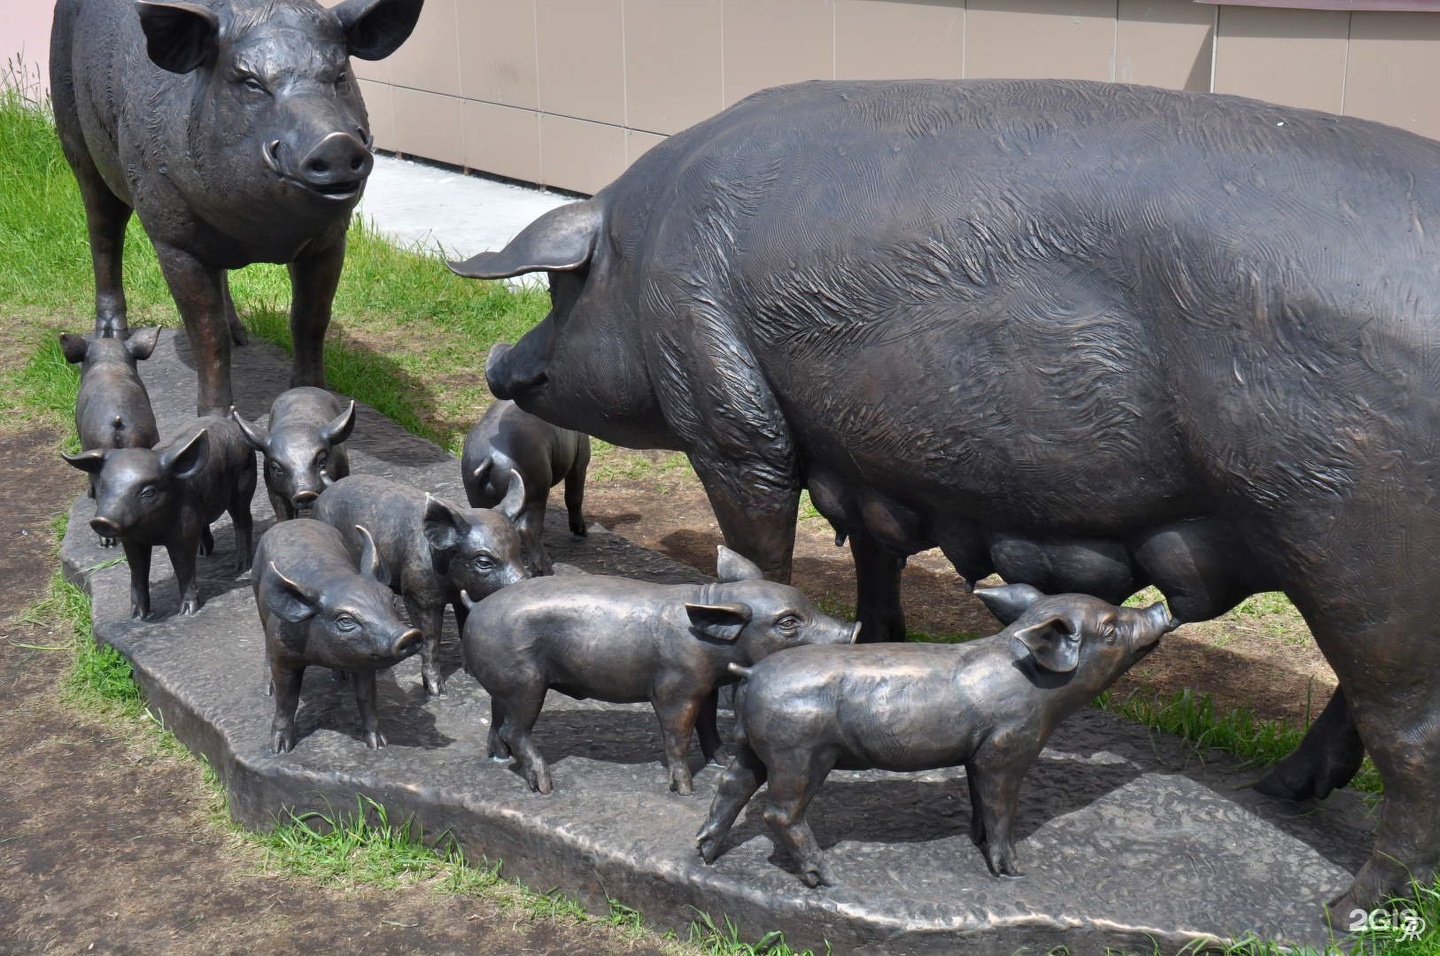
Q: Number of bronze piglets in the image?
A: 8